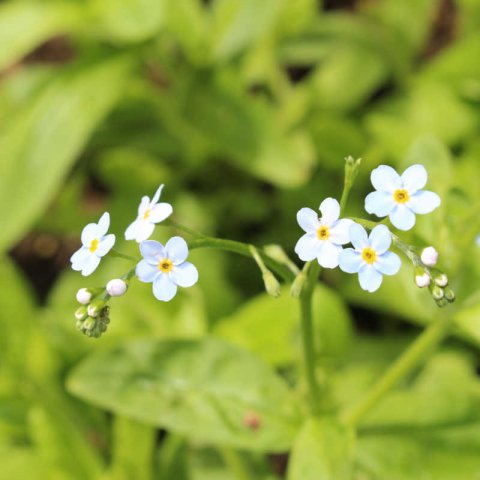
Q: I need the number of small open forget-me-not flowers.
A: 6